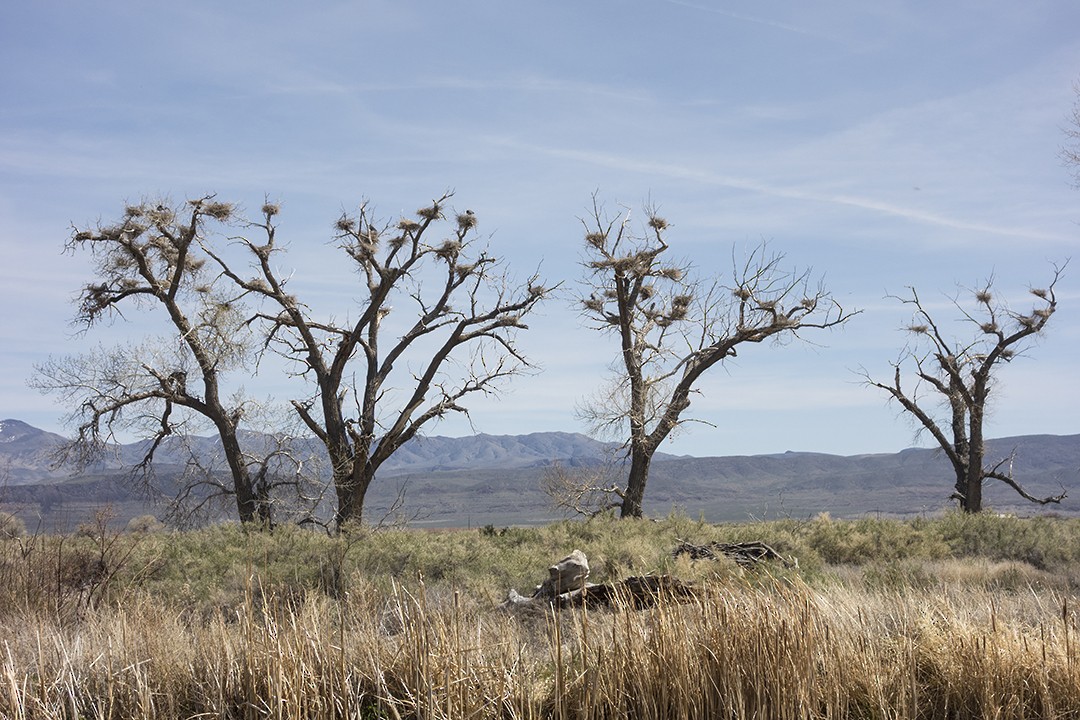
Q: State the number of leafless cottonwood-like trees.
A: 4